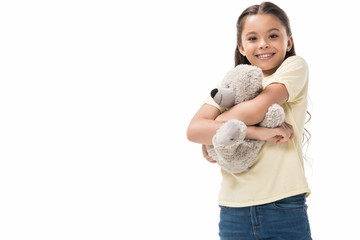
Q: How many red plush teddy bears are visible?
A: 0